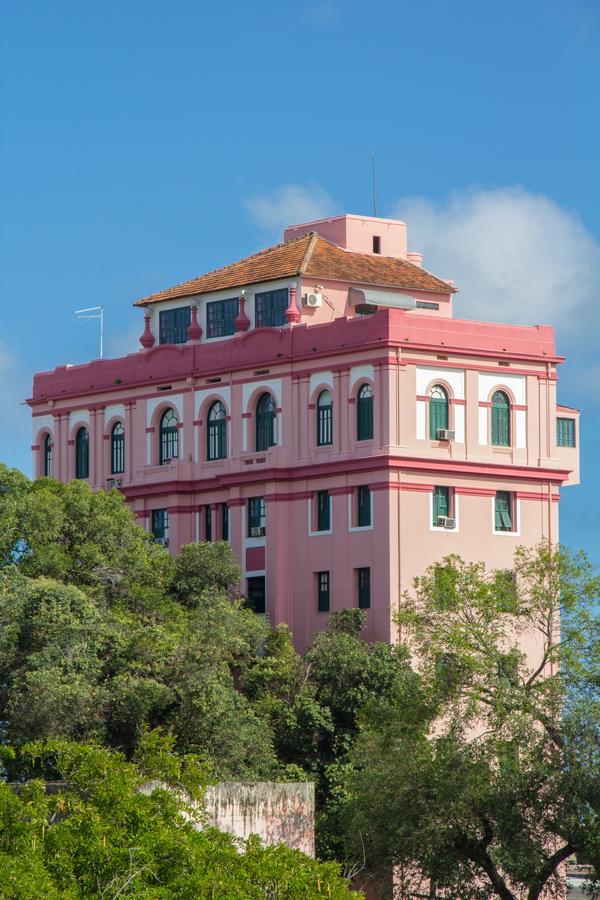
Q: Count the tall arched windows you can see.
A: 10